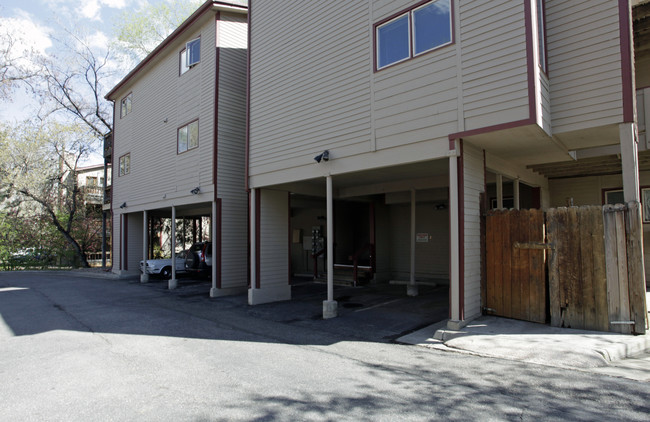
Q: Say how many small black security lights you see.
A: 3